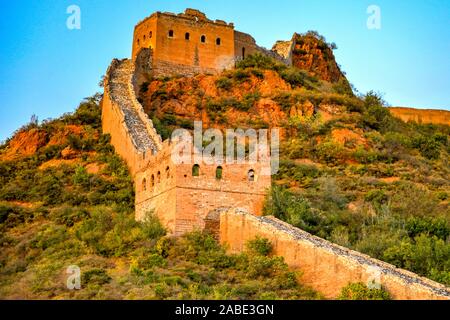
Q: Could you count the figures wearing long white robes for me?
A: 0